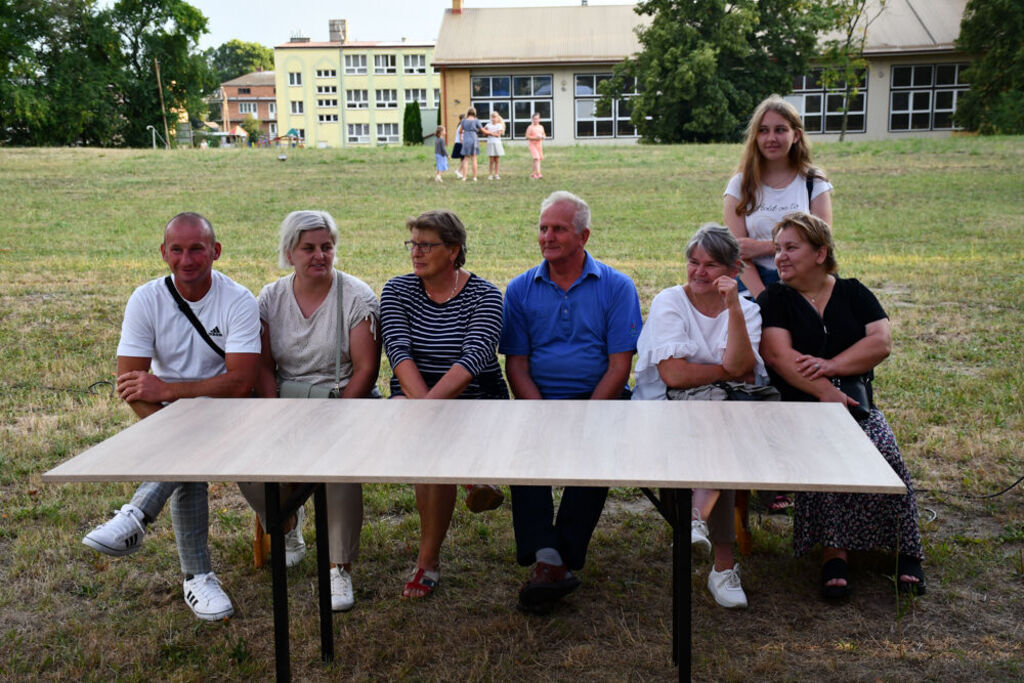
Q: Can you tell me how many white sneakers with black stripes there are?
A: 2